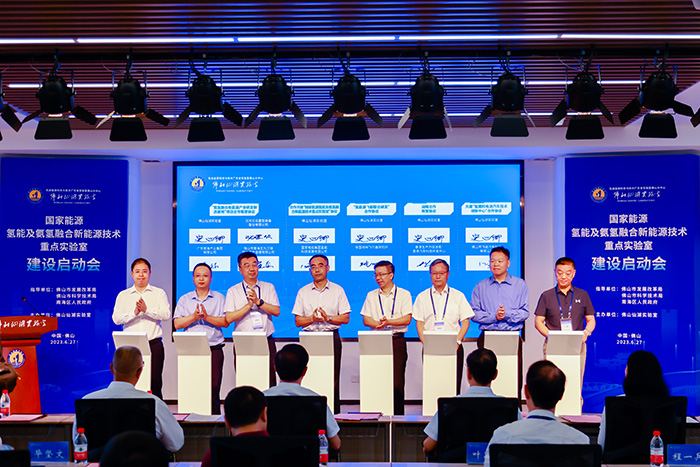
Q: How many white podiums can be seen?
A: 8